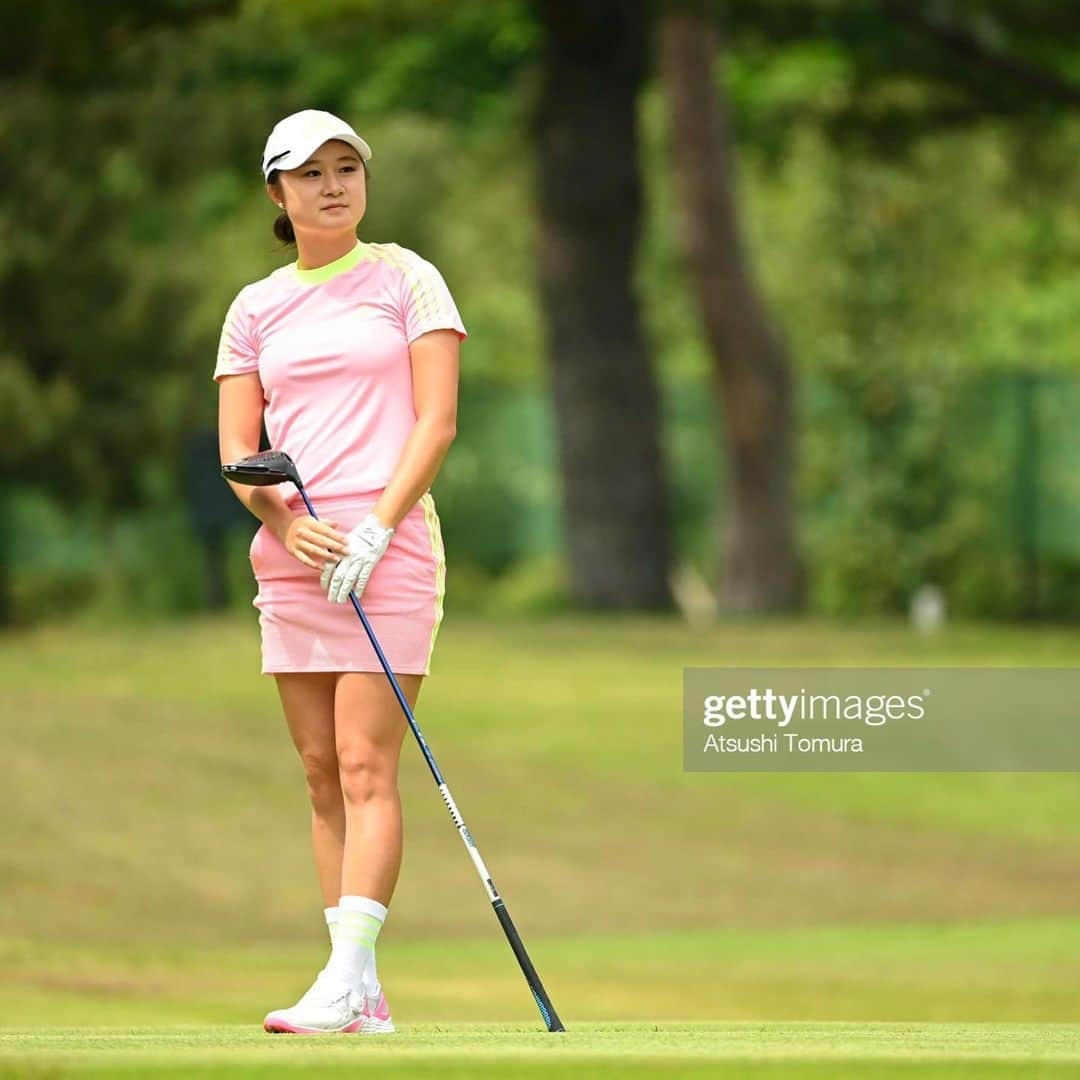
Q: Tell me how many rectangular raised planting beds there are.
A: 0